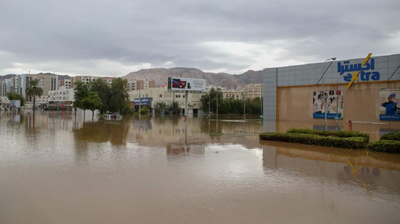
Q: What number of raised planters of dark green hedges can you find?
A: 2